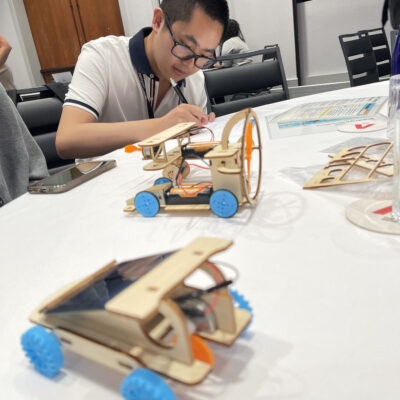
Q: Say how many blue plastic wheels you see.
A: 6